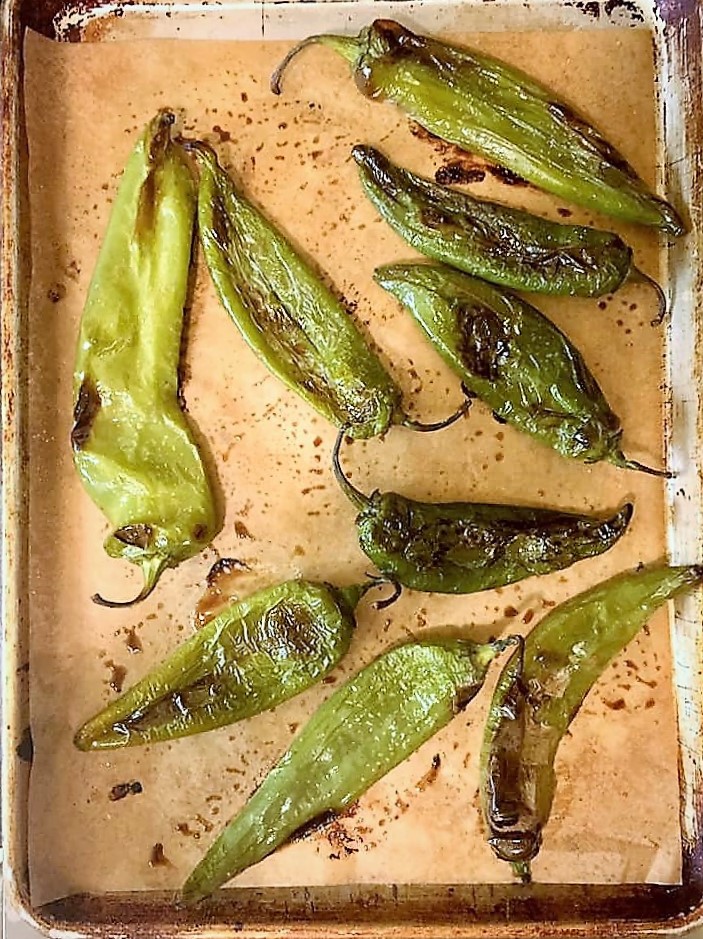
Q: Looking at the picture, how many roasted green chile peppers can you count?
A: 9